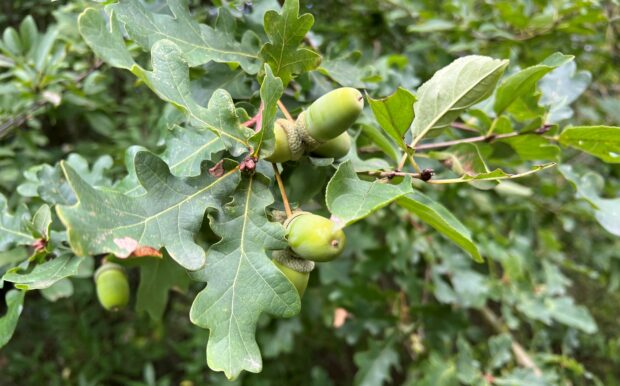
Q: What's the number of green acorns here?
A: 6